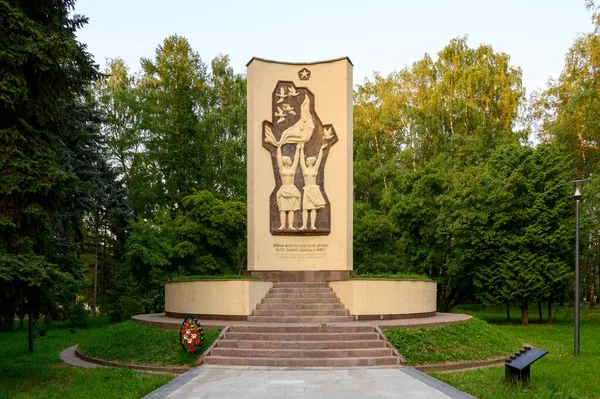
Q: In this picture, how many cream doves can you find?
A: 5